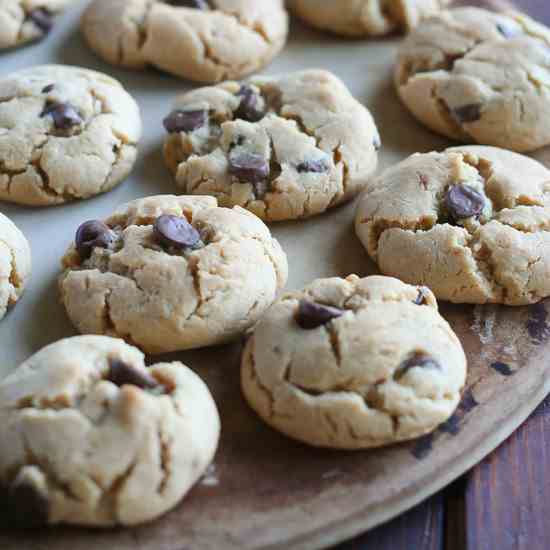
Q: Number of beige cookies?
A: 11